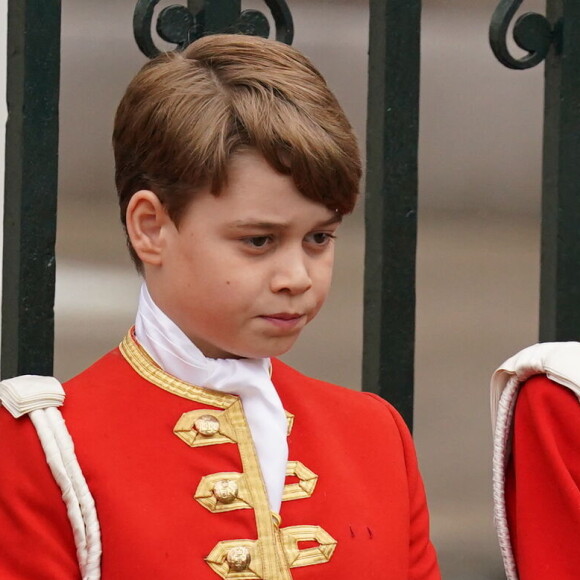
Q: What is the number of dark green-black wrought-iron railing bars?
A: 4